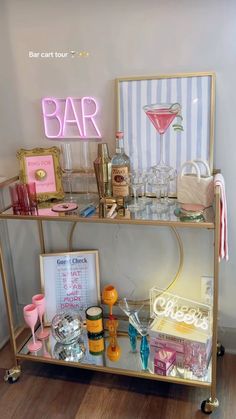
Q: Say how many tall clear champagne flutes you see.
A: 2